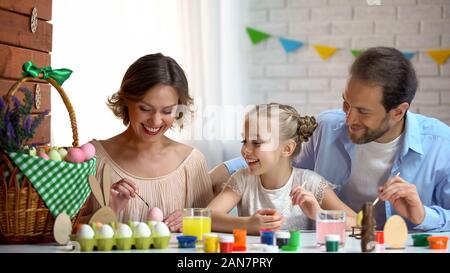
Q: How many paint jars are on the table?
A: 11